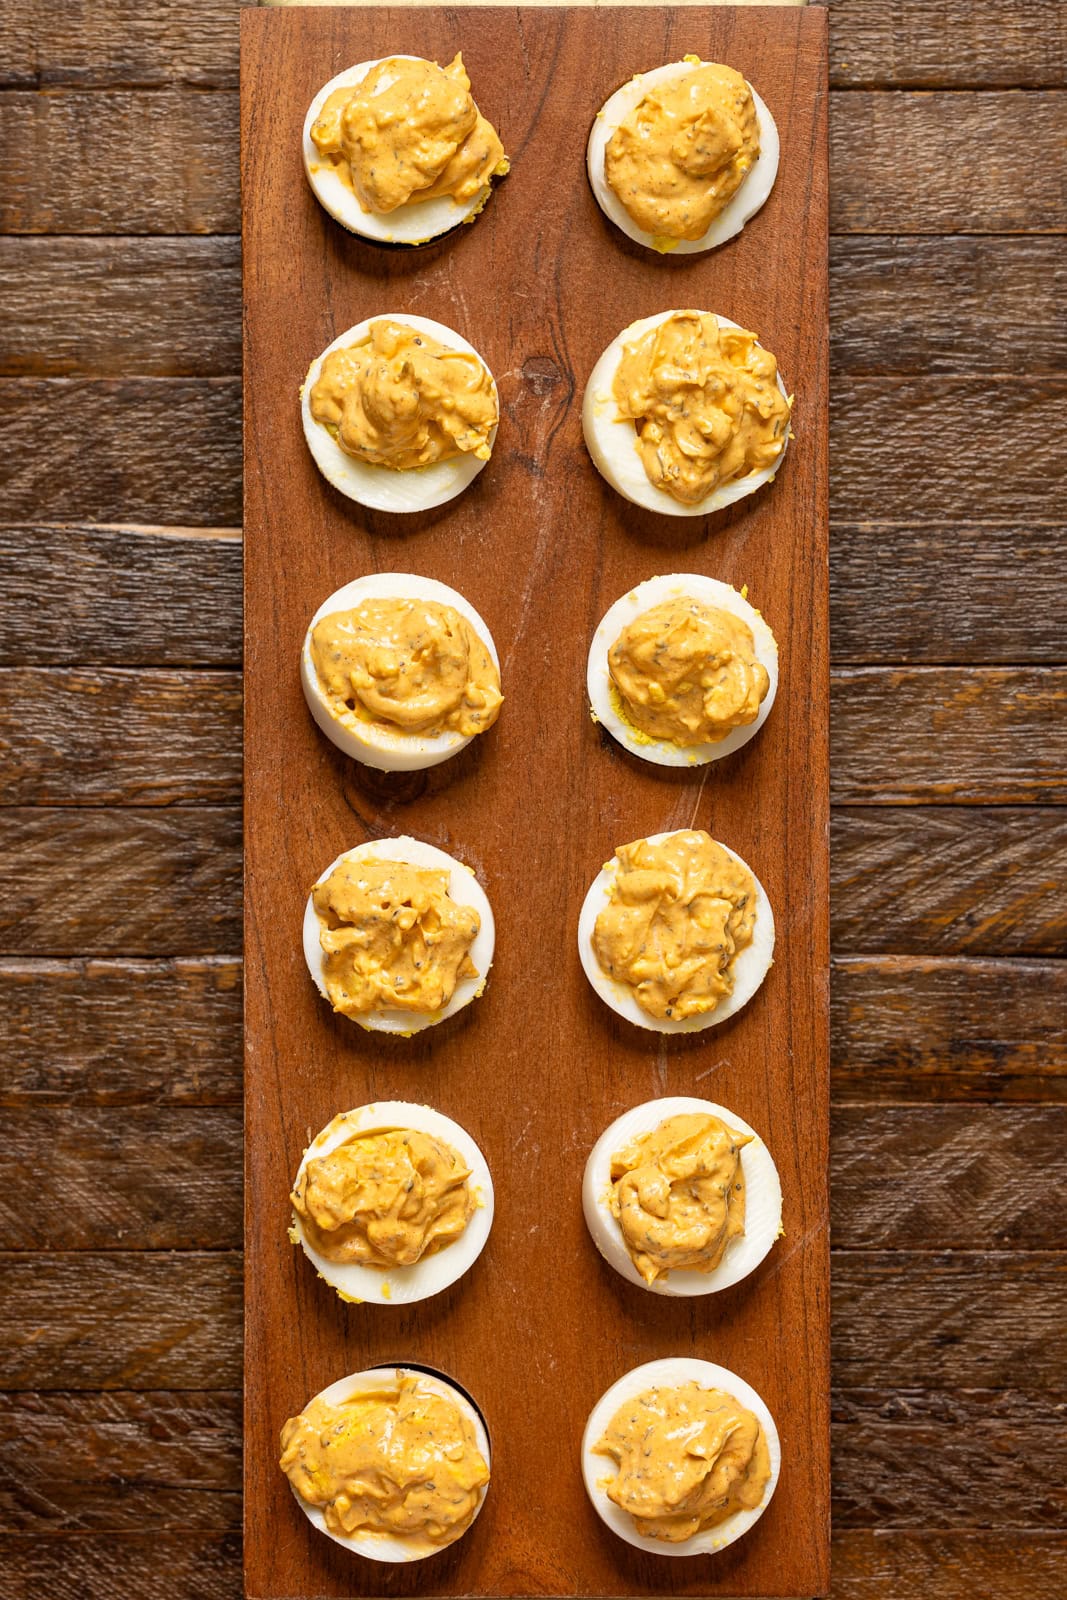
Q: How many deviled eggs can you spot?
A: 12